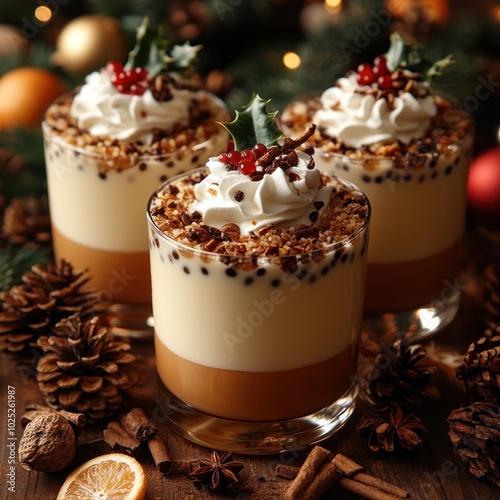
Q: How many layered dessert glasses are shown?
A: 3